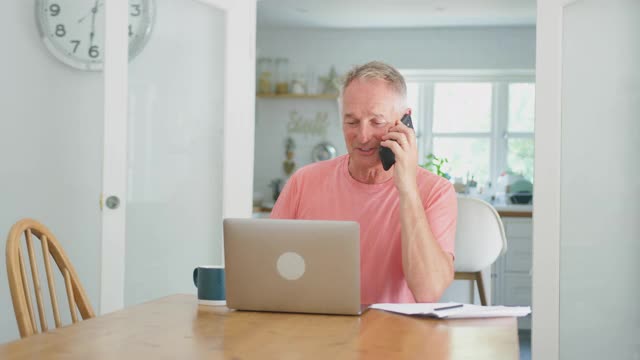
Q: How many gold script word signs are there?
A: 1